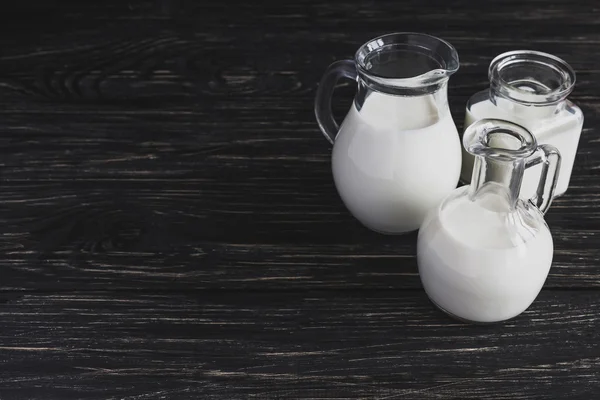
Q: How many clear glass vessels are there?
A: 3